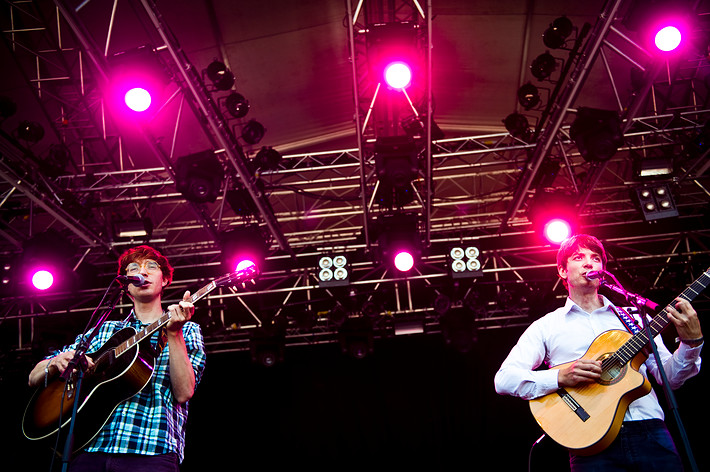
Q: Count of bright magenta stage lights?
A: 7